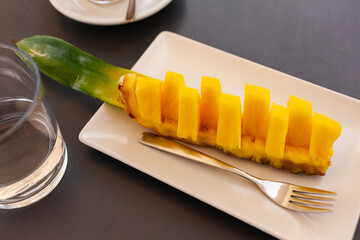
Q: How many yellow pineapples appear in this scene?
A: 9